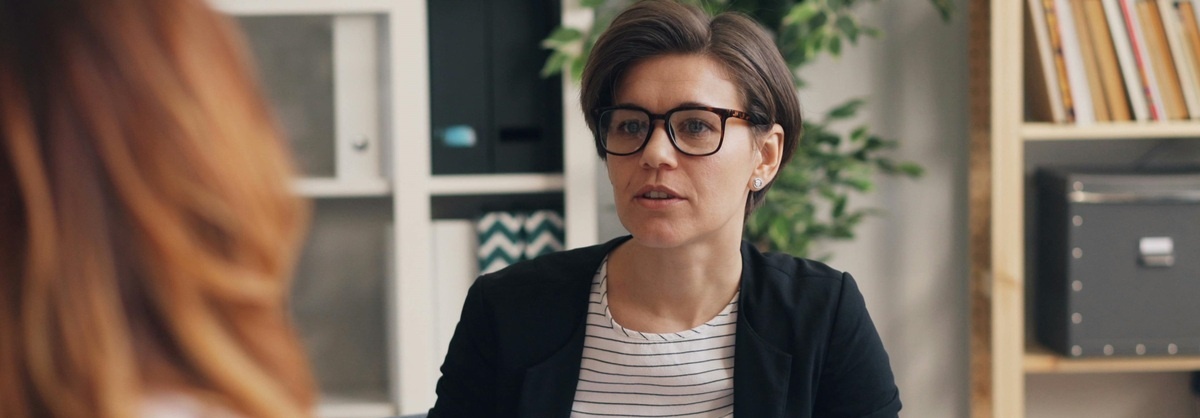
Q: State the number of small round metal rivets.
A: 9